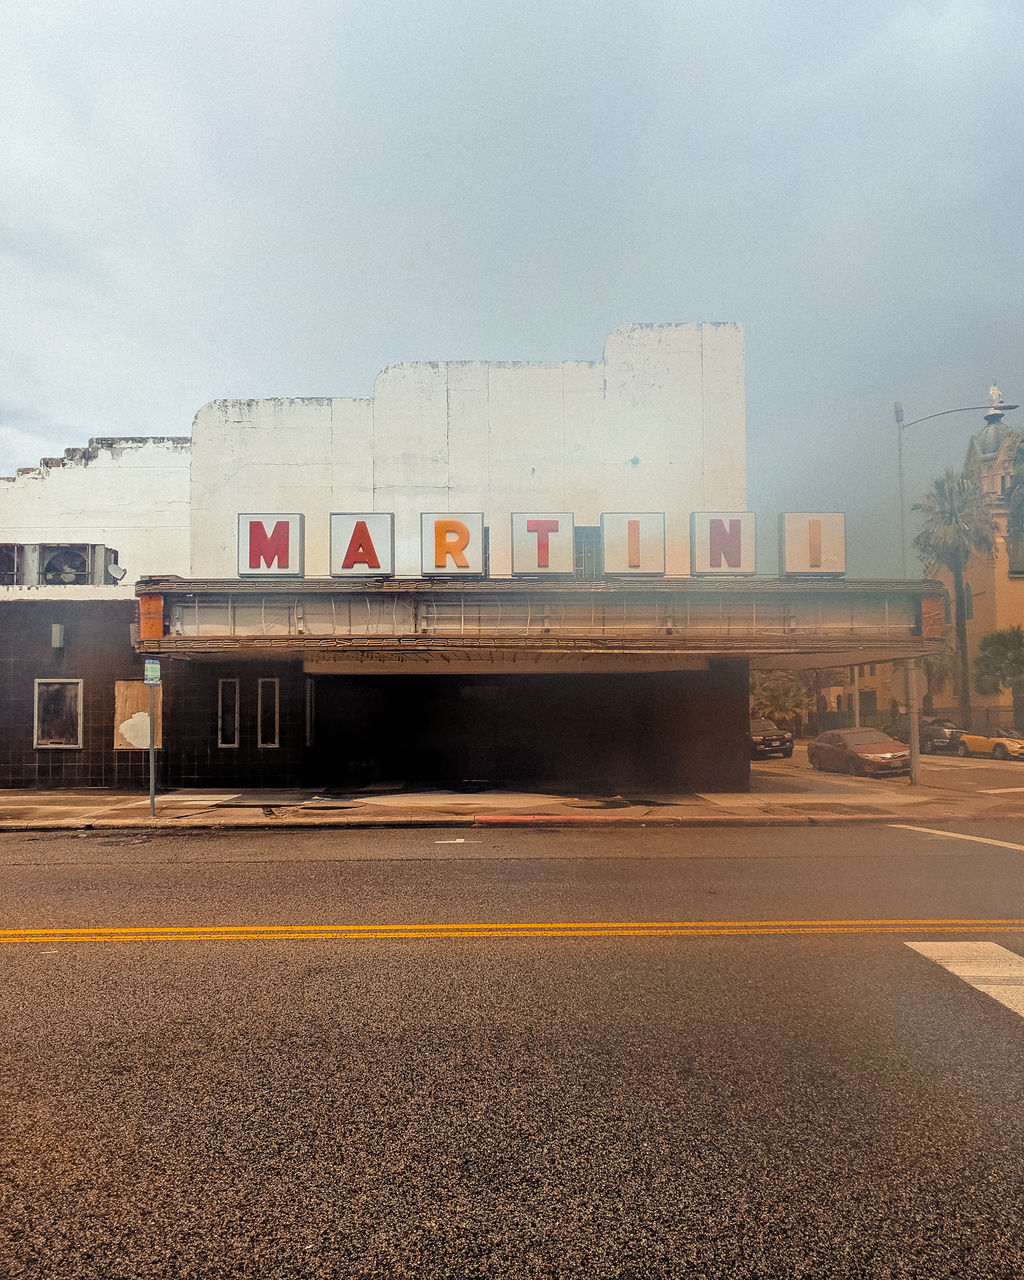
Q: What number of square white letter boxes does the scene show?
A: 7